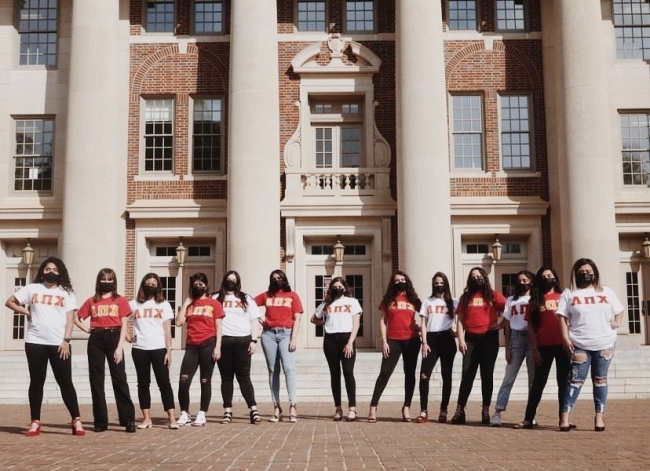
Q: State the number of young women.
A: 13